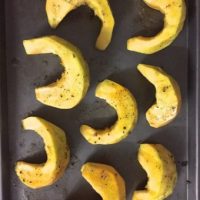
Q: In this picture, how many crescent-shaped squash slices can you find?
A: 8